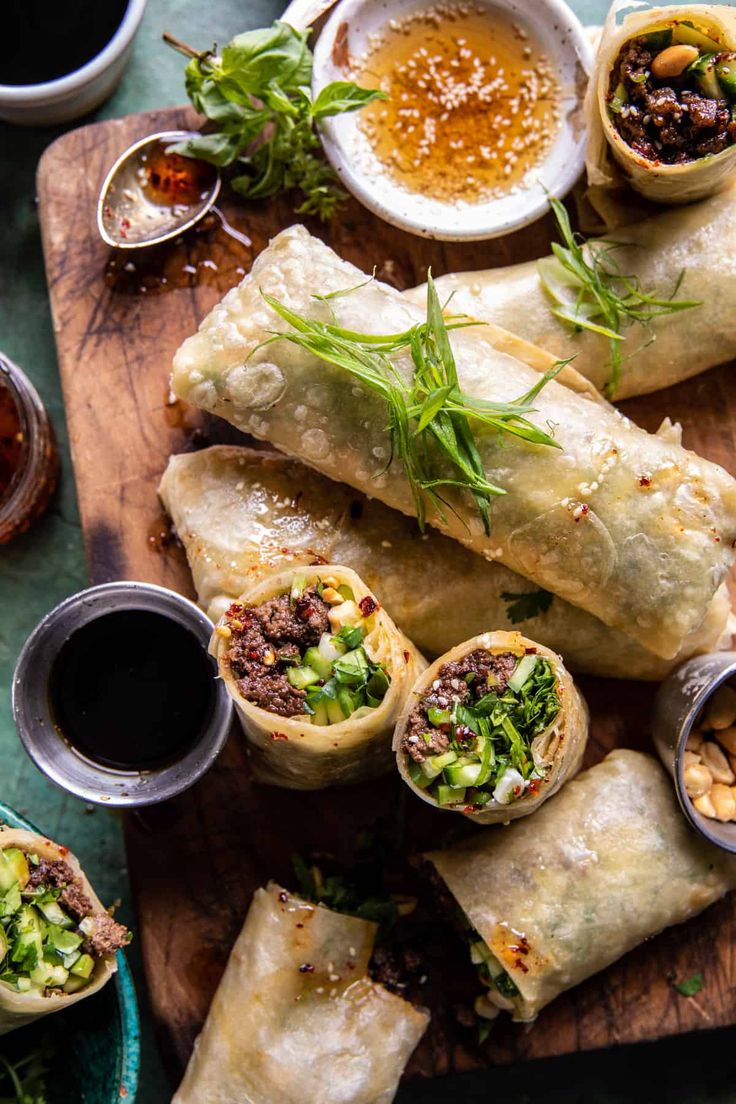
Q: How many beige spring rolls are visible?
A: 9